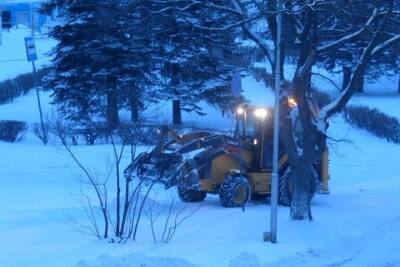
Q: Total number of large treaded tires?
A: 3